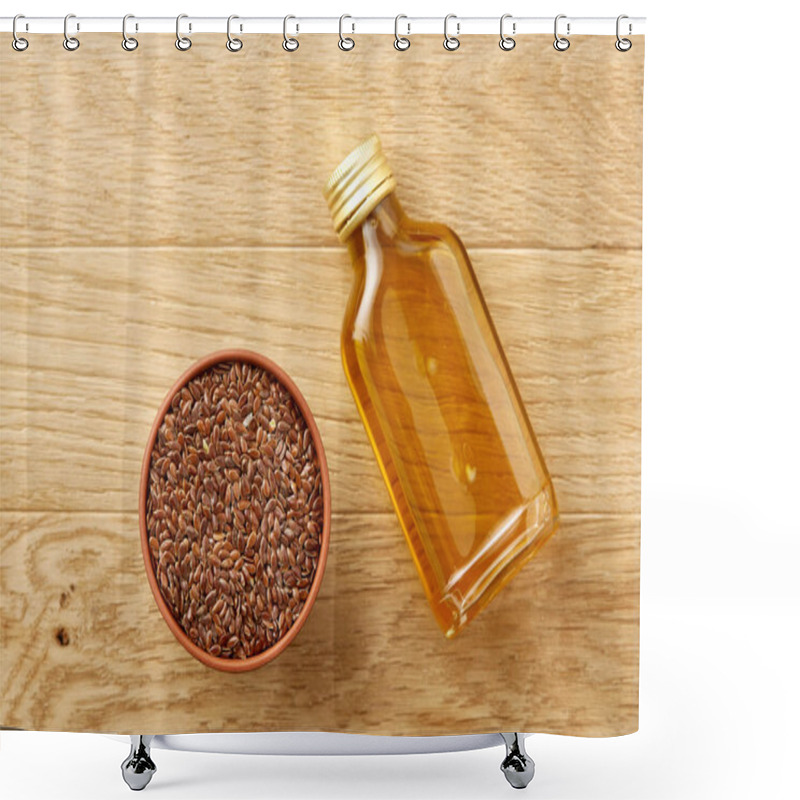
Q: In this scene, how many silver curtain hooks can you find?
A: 12